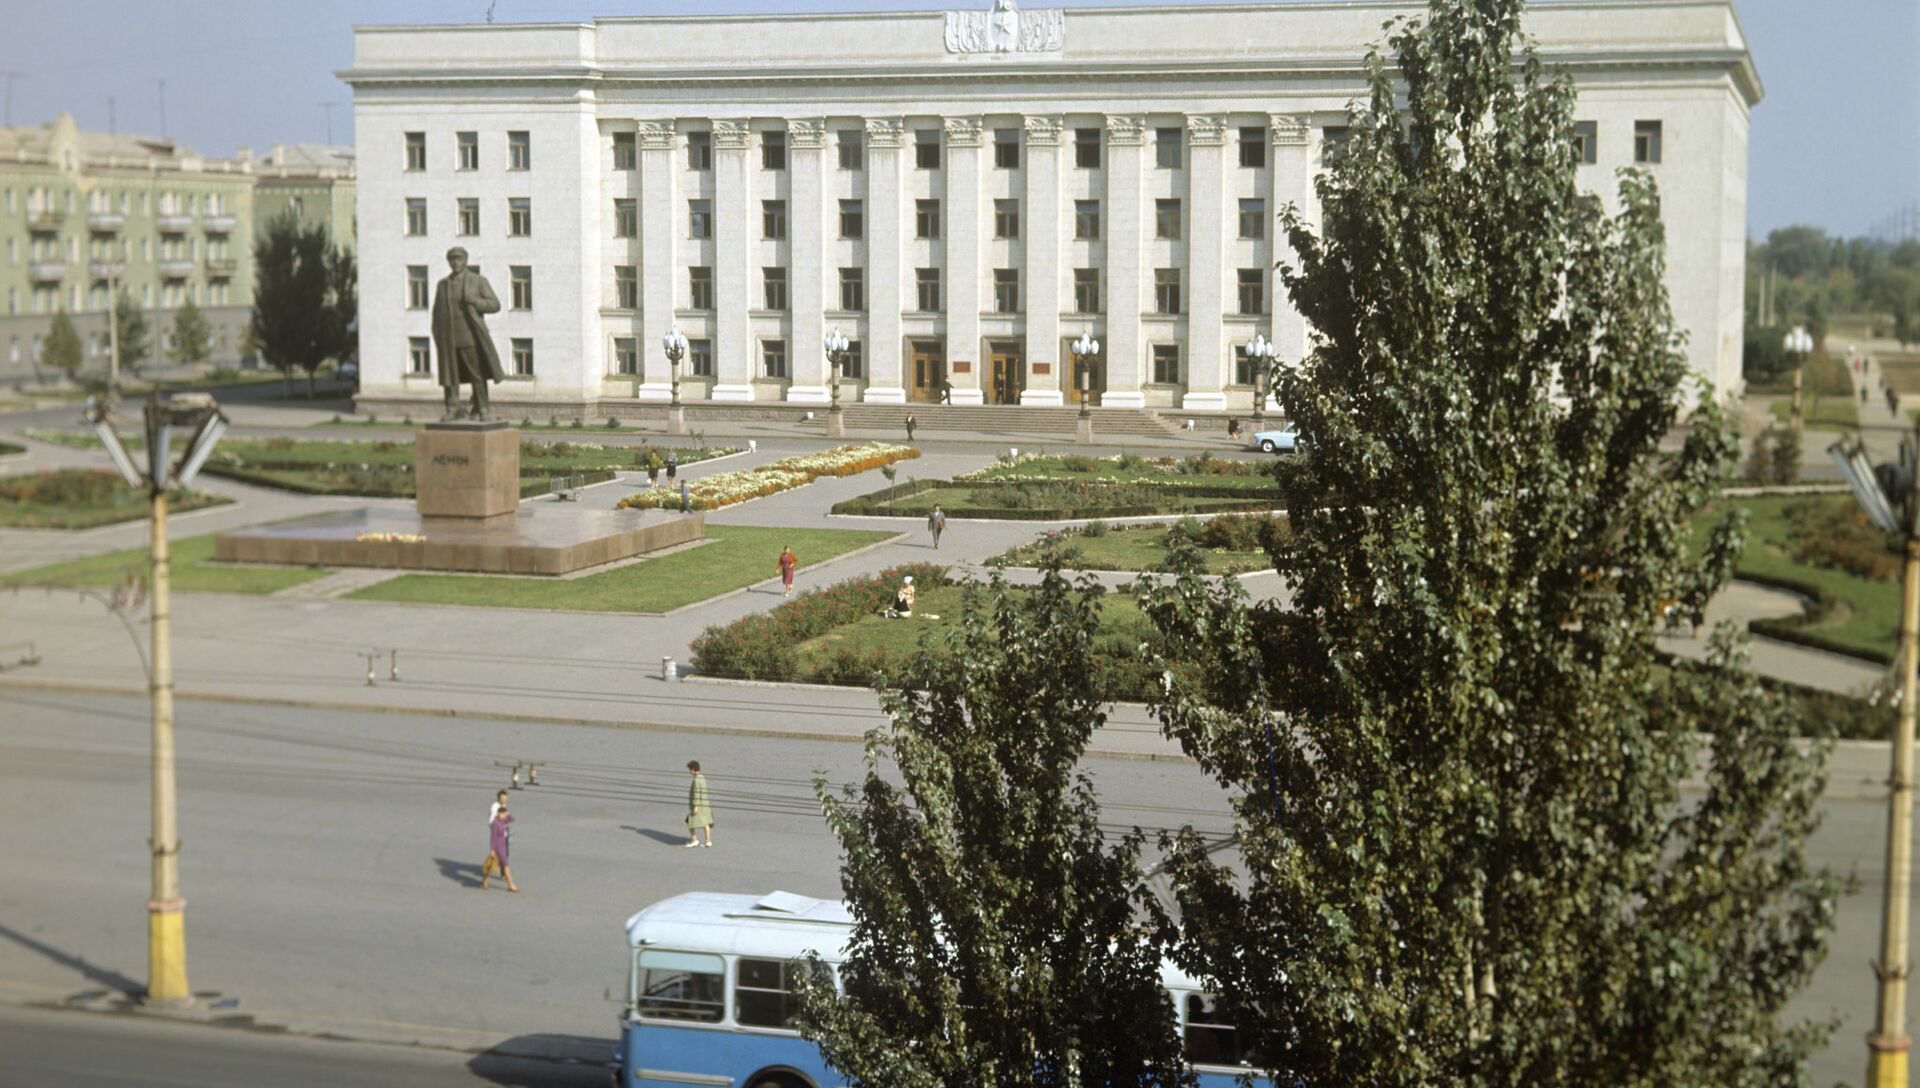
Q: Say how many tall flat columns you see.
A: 9